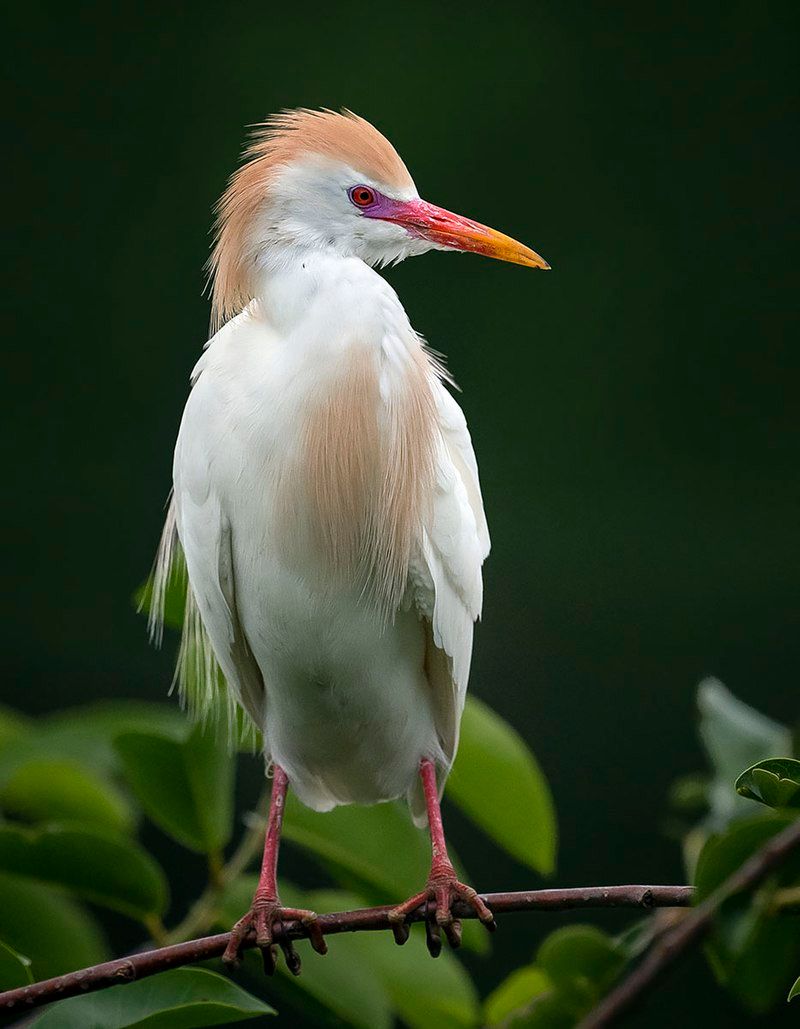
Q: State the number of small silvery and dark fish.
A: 0